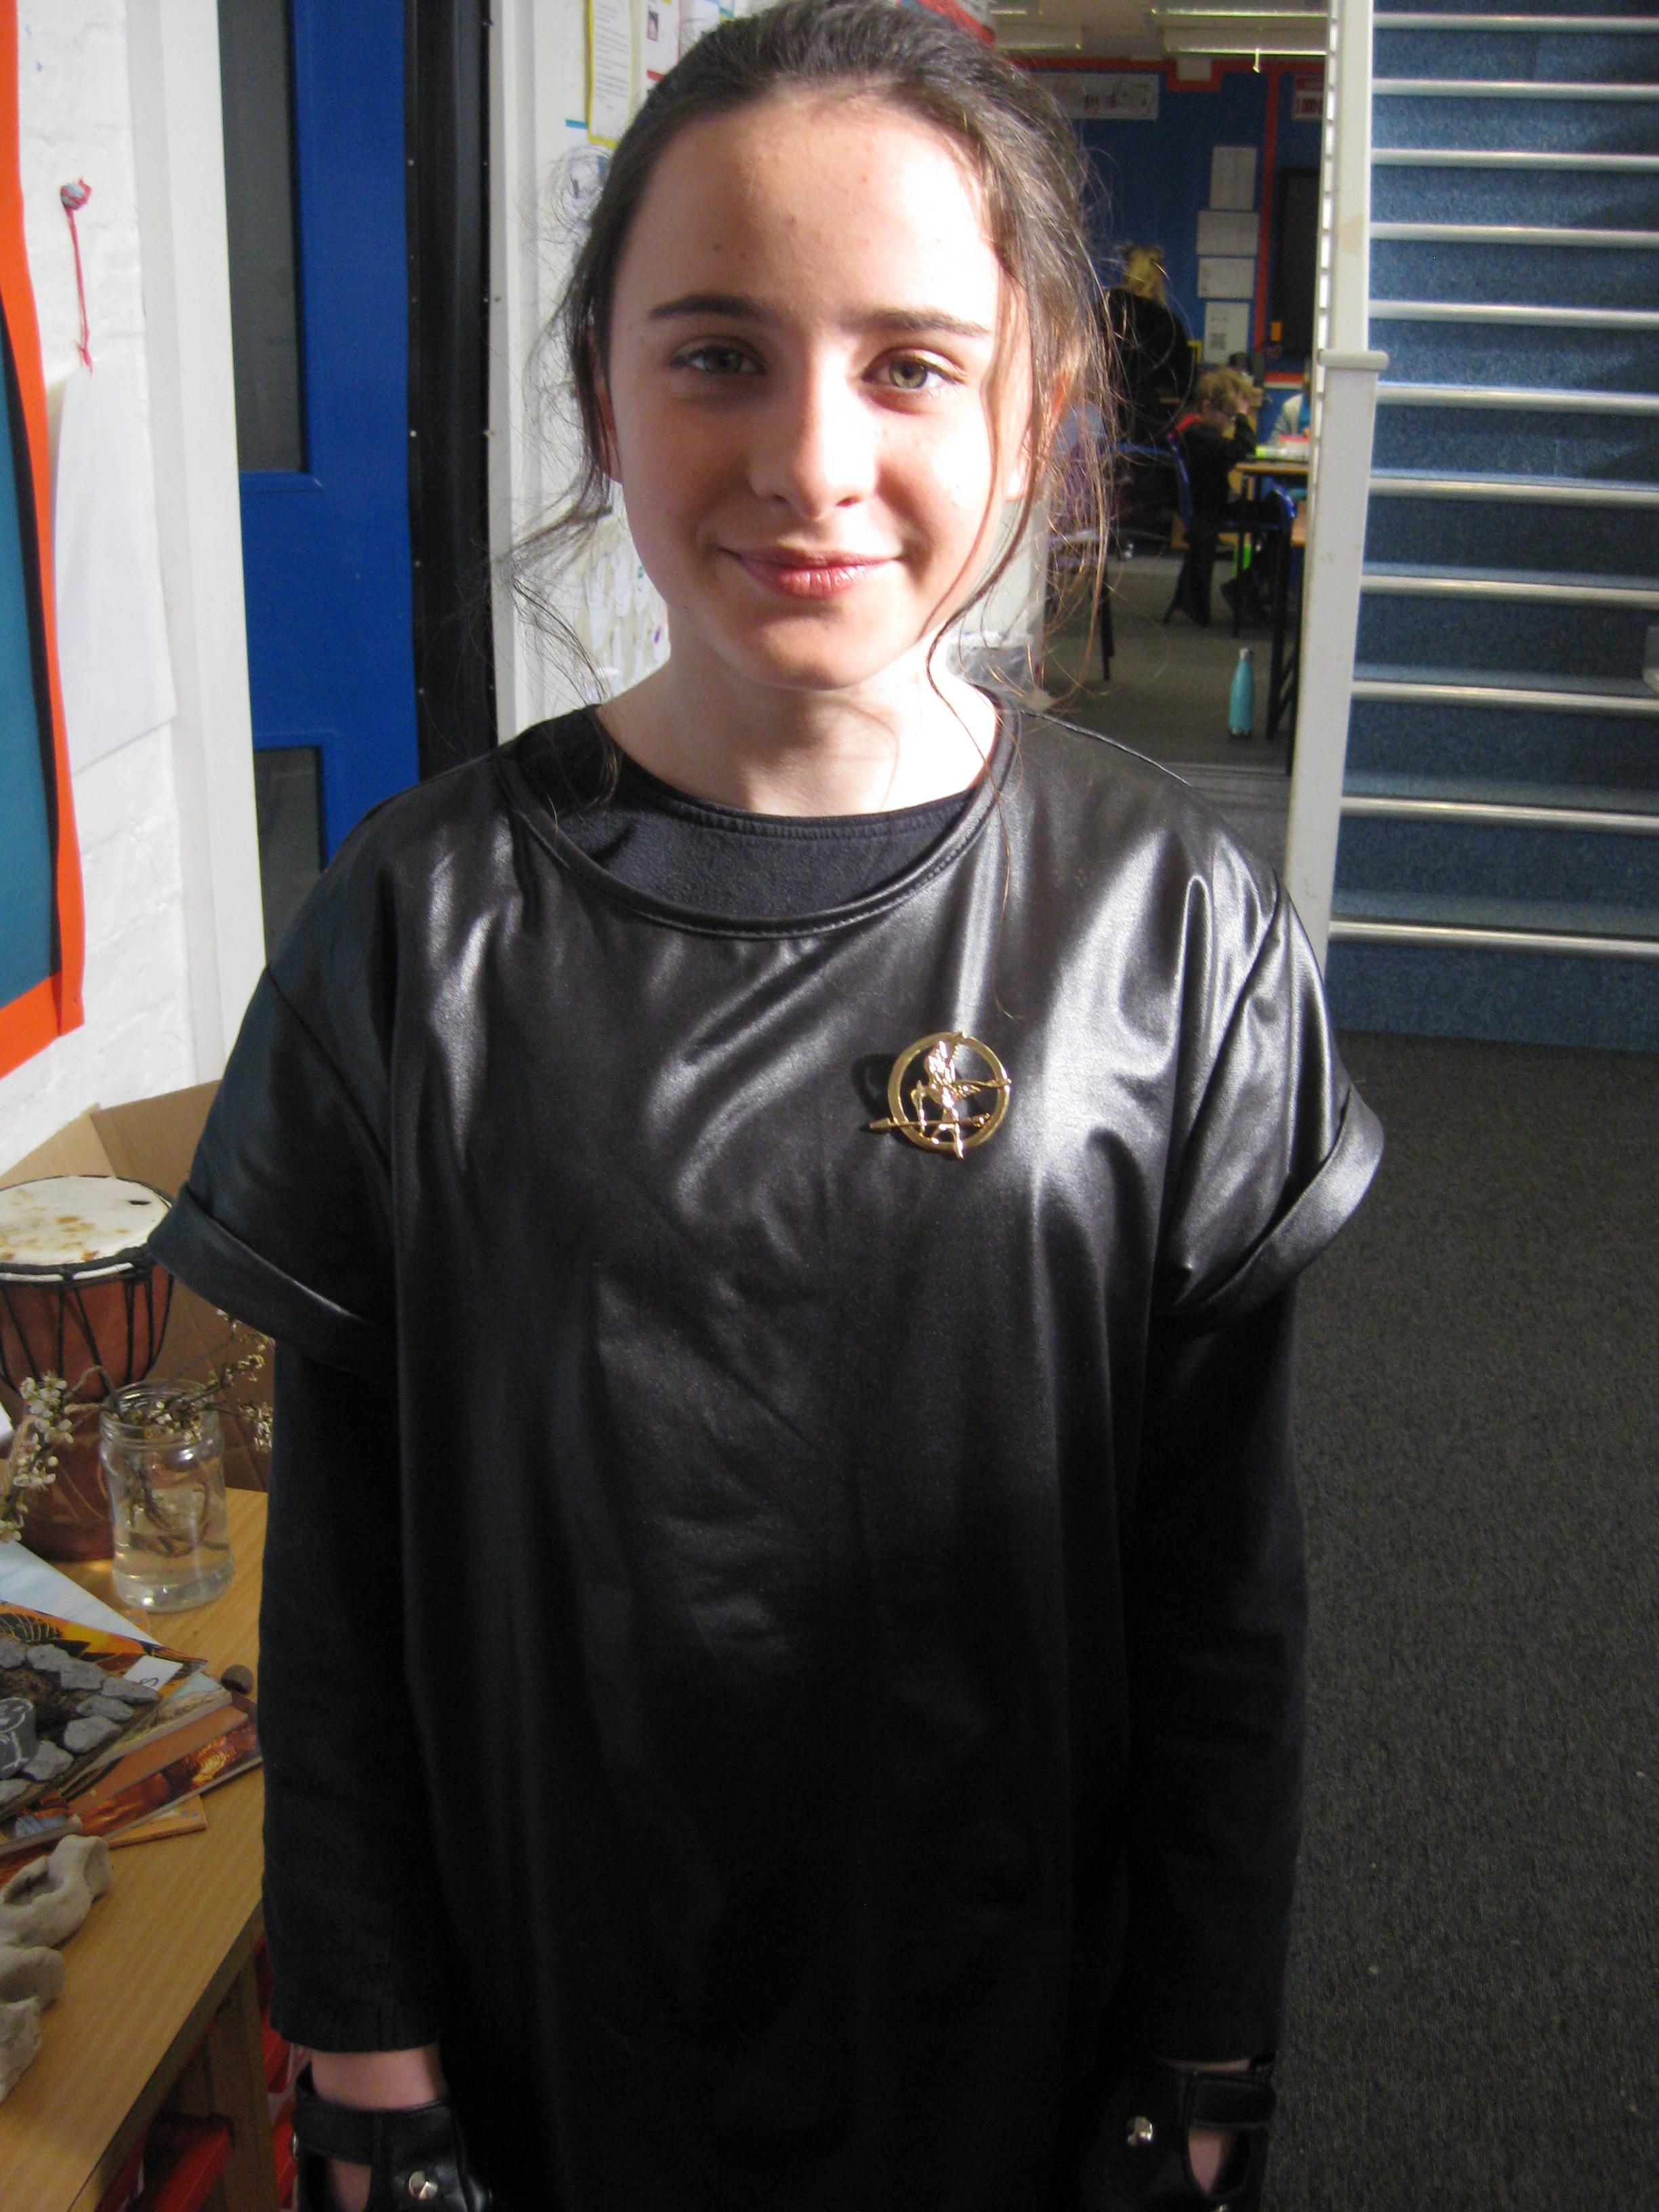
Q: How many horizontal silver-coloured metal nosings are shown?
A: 11